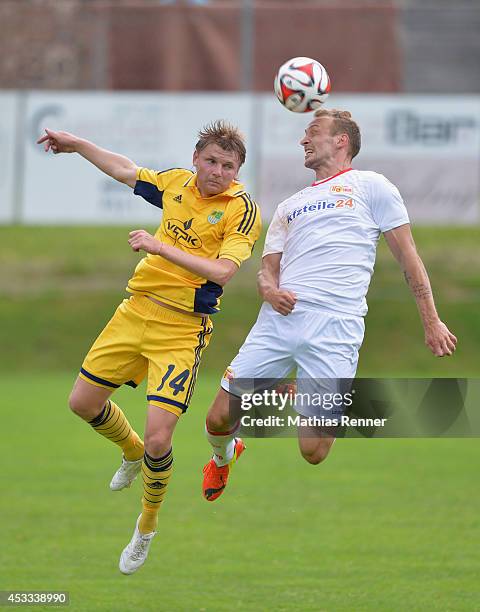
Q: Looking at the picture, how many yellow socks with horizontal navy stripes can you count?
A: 2